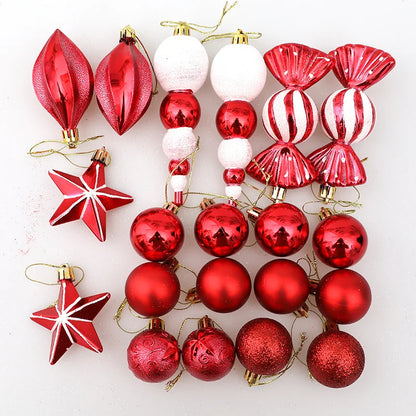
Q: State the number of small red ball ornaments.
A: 12